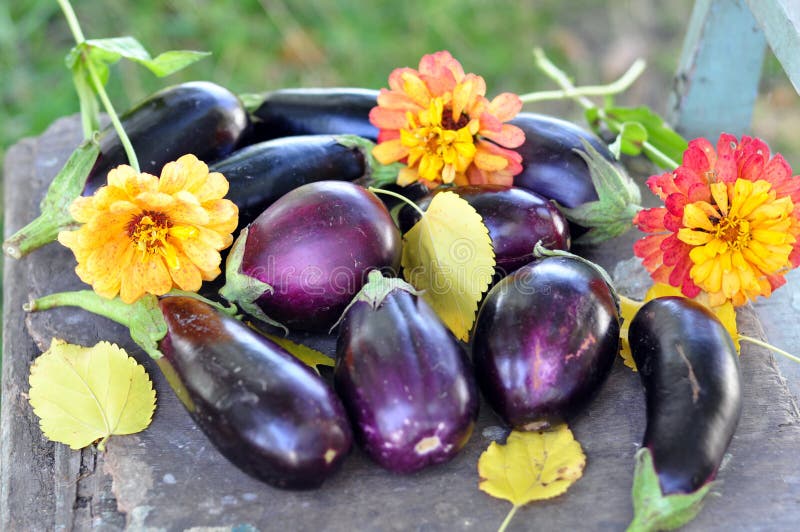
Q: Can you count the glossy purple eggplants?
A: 10